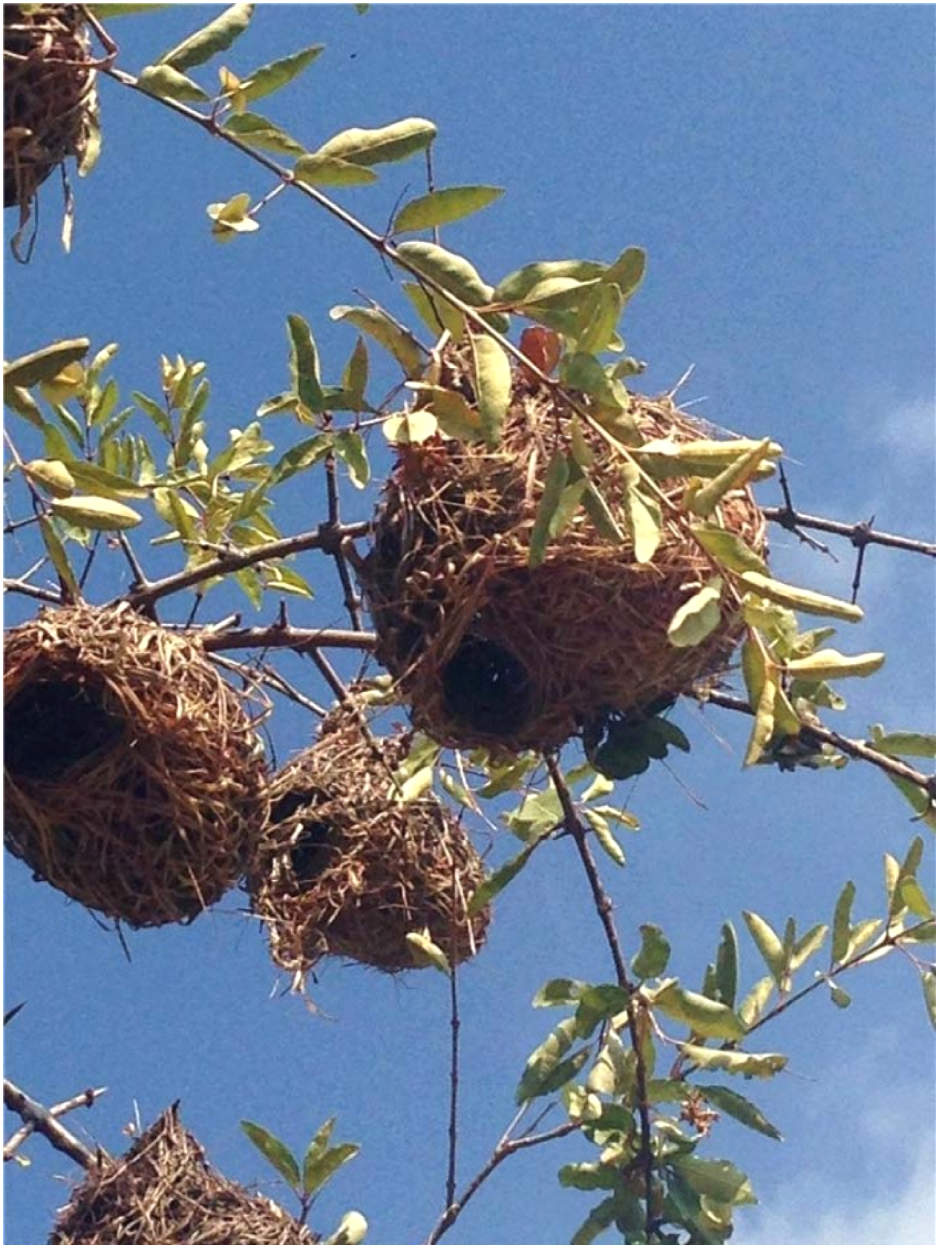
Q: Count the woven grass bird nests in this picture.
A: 5